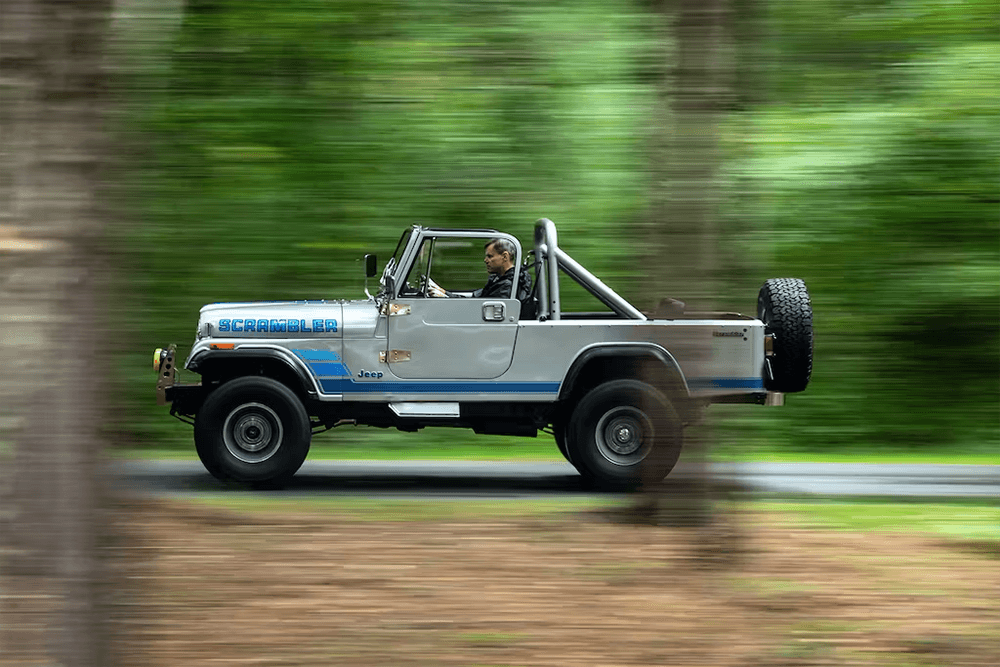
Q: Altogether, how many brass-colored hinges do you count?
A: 2